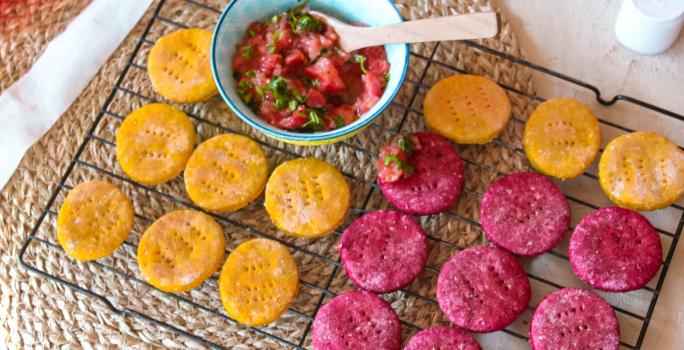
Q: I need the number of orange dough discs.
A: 10